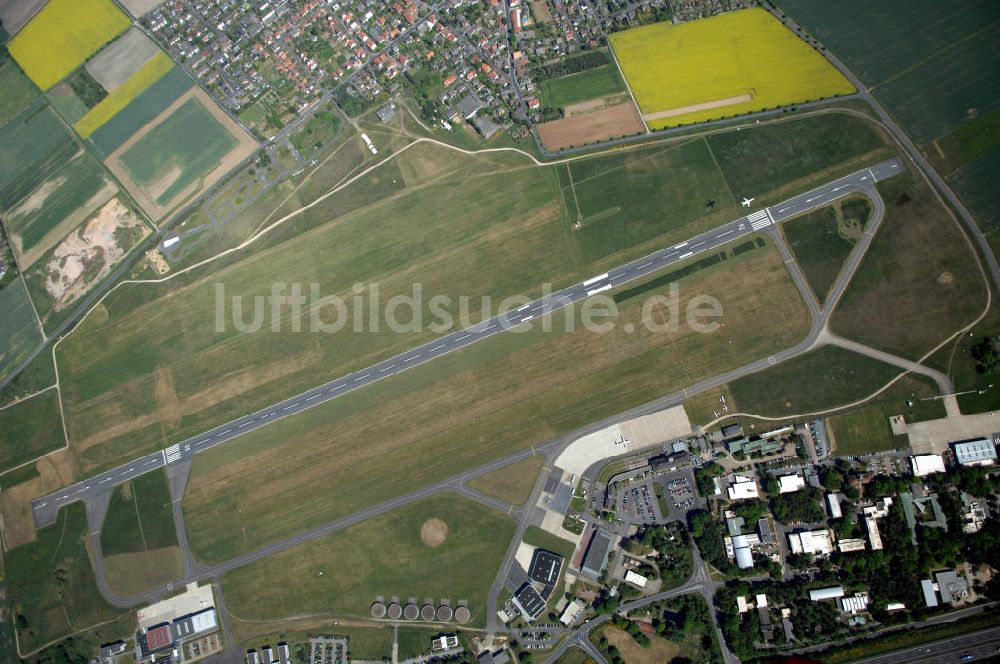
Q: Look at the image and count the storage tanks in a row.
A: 6